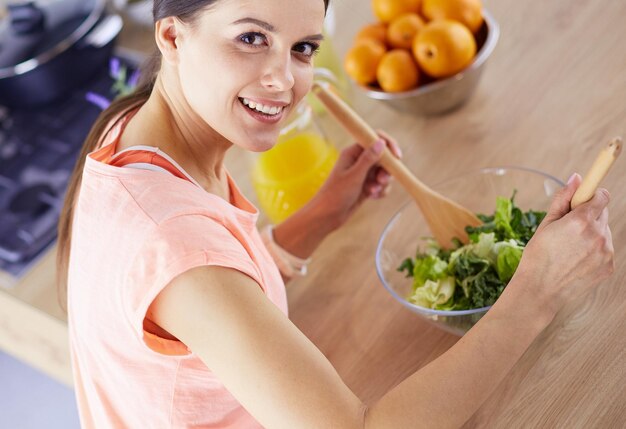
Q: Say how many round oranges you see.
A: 7